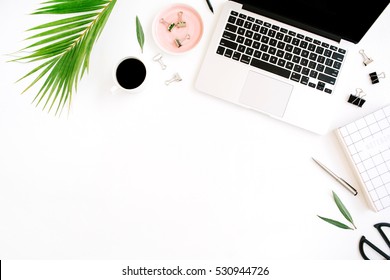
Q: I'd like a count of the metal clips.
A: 8